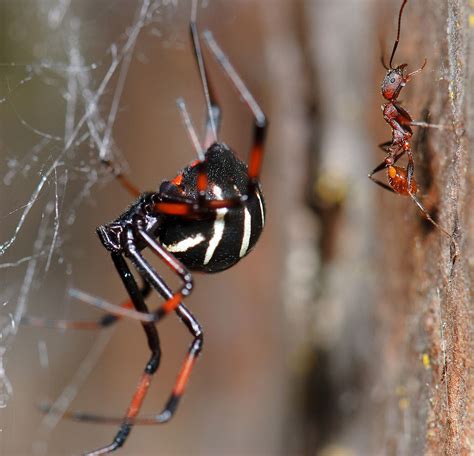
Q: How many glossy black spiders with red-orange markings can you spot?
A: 1